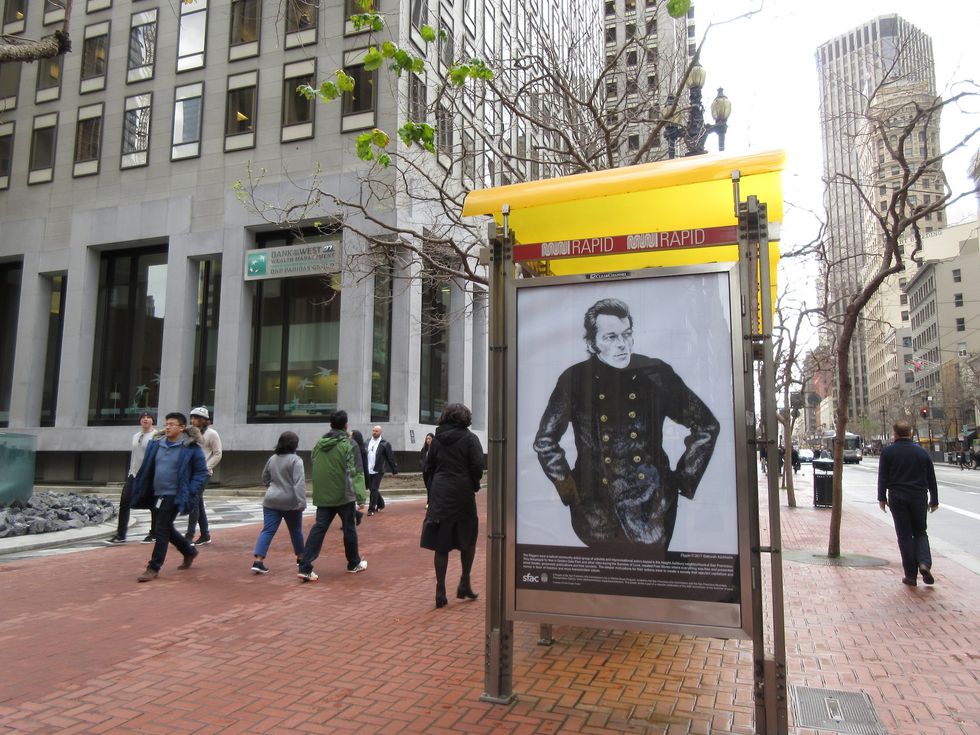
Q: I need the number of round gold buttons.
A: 10